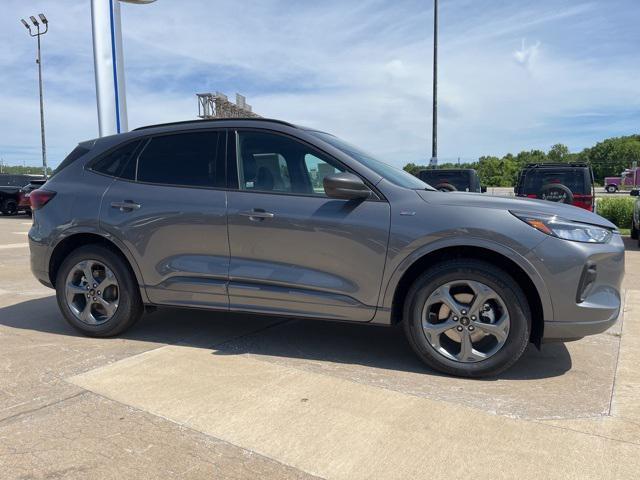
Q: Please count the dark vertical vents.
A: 1